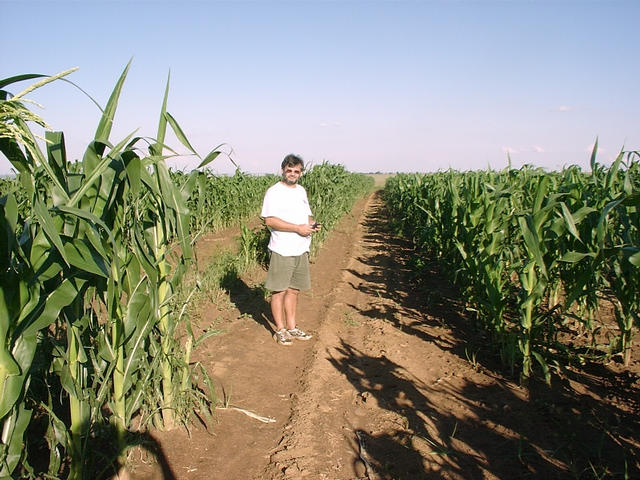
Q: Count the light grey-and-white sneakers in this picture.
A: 2